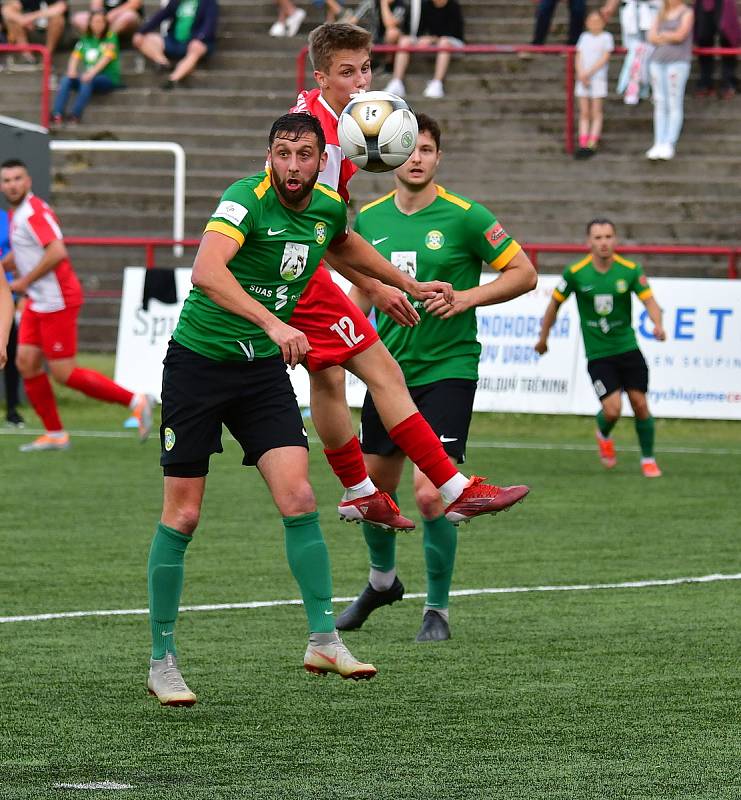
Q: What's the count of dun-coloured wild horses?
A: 0